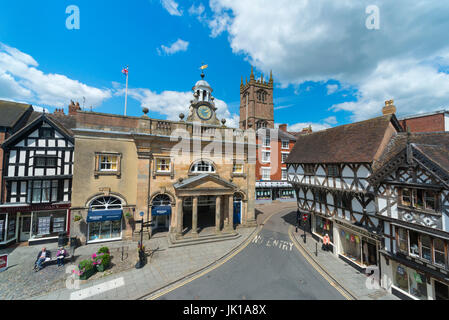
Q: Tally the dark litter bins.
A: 2